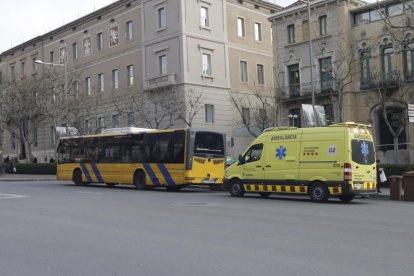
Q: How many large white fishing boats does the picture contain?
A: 0